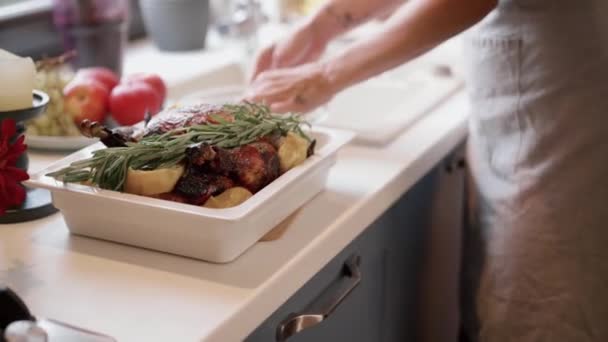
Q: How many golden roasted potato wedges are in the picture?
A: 3